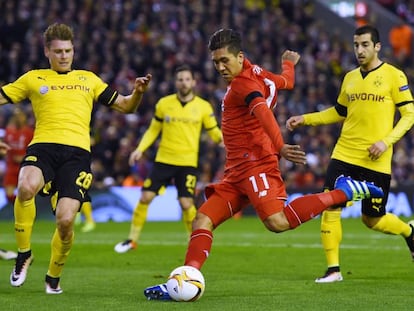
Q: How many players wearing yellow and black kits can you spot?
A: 3